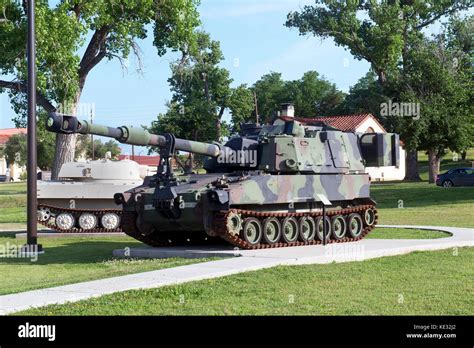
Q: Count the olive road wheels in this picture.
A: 7